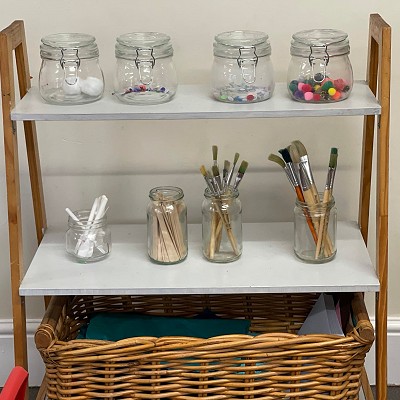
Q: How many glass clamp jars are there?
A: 4